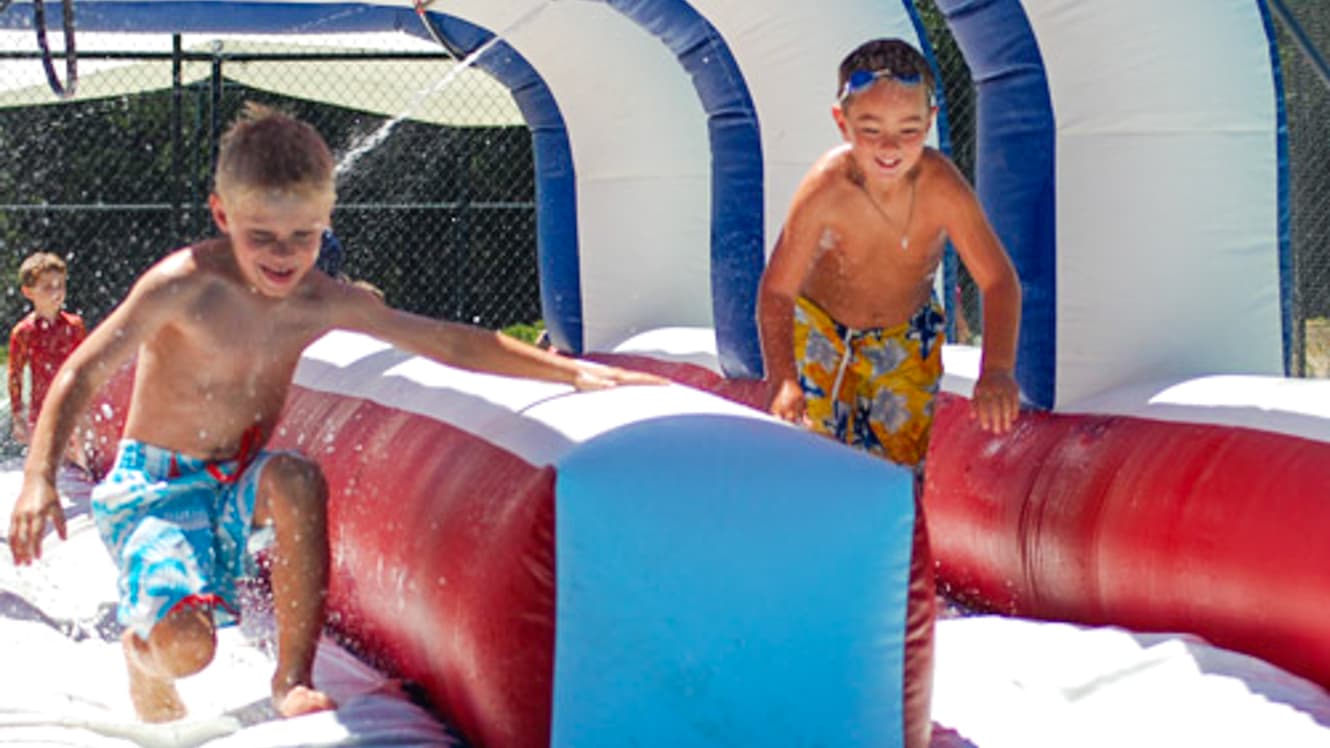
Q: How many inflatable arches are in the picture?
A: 3